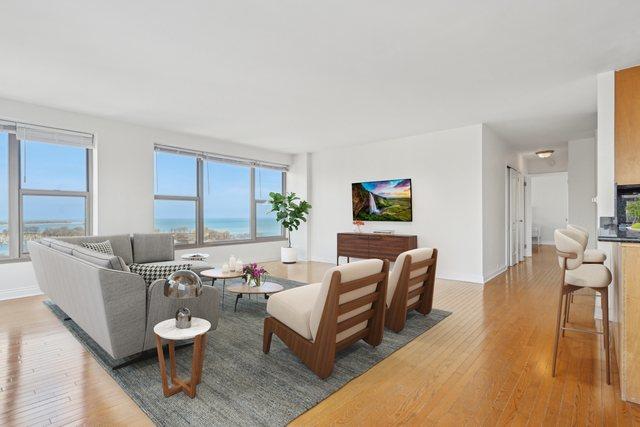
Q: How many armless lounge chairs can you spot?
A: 2